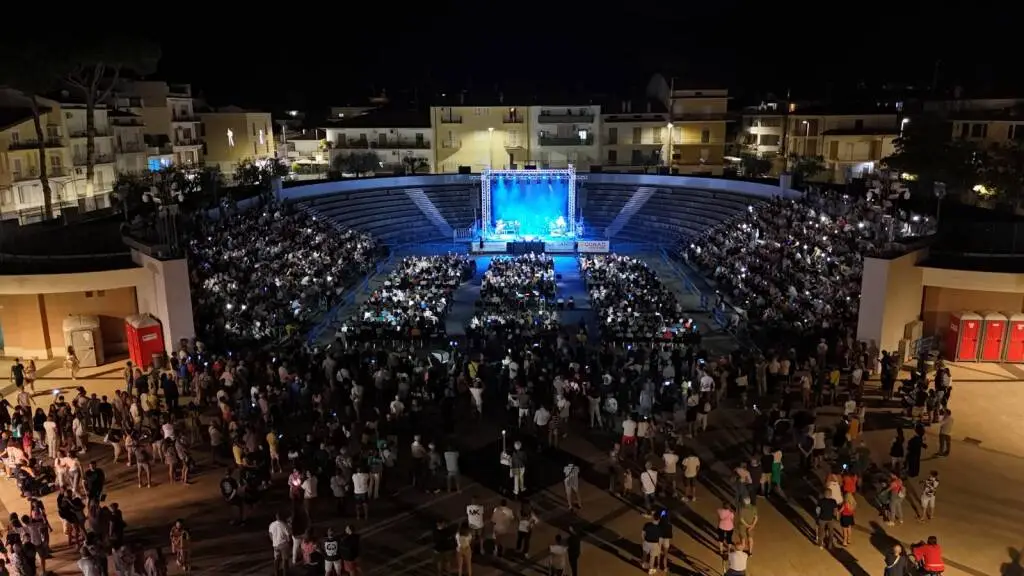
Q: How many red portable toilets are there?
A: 4